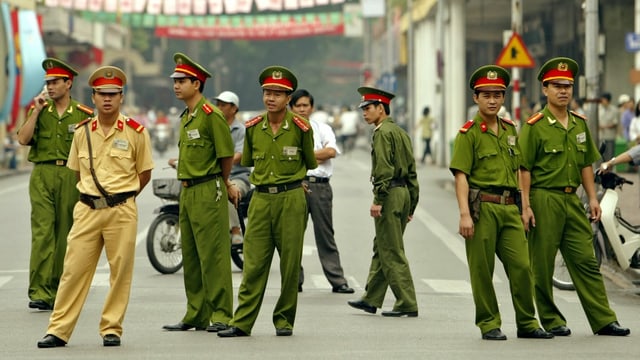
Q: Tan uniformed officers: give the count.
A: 1